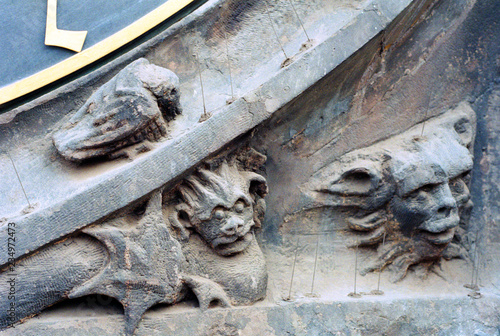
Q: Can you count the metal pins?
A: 12